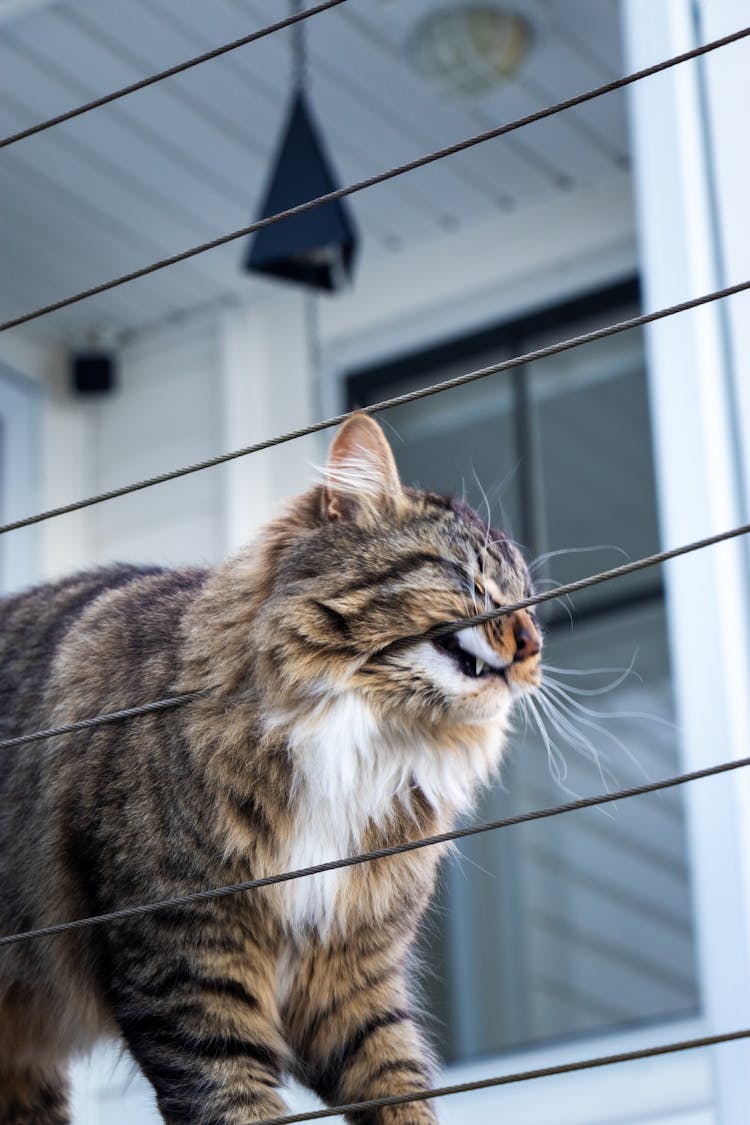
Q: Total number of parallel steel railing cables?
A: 6